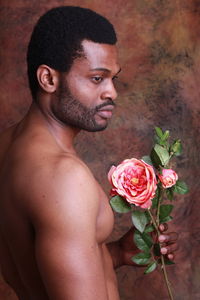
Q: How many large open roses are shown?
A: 1